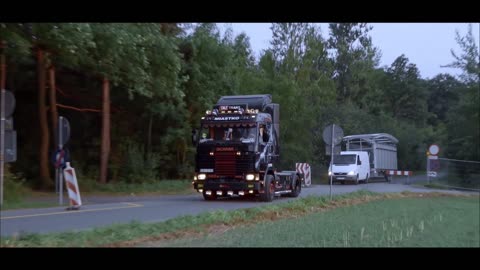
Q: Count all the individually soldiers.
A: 0